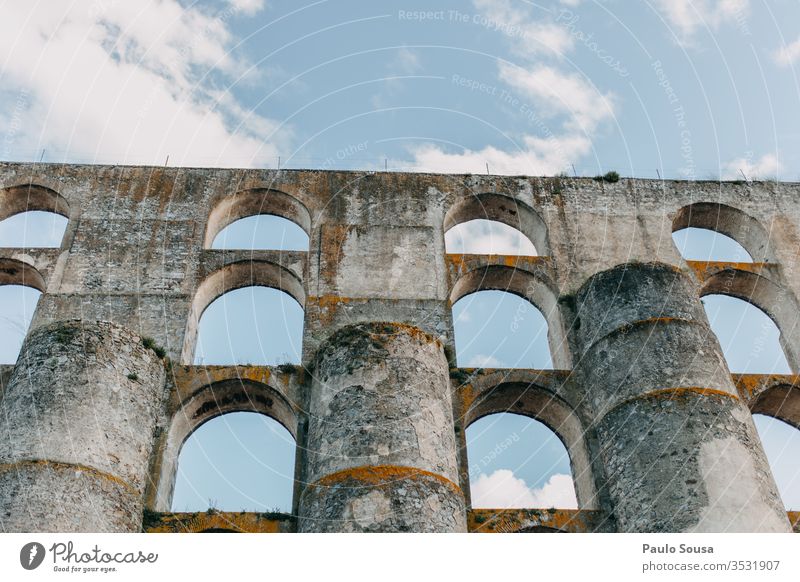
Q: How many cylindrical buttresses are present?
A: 3